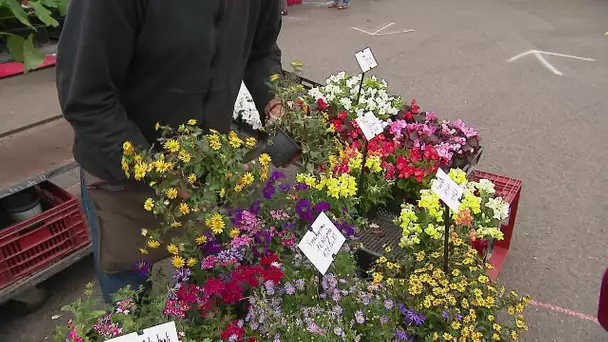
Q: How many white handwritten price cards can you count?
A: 5